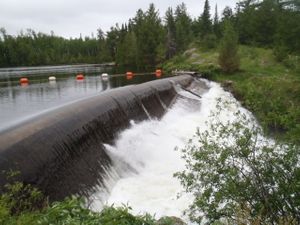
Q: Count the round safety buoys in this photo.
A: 6